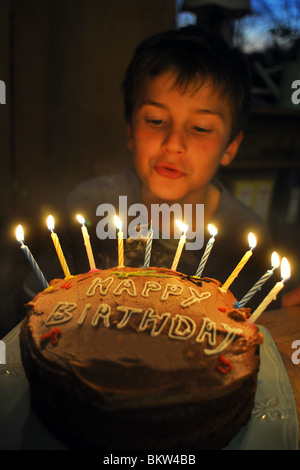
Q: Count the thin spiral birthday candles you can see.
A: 10